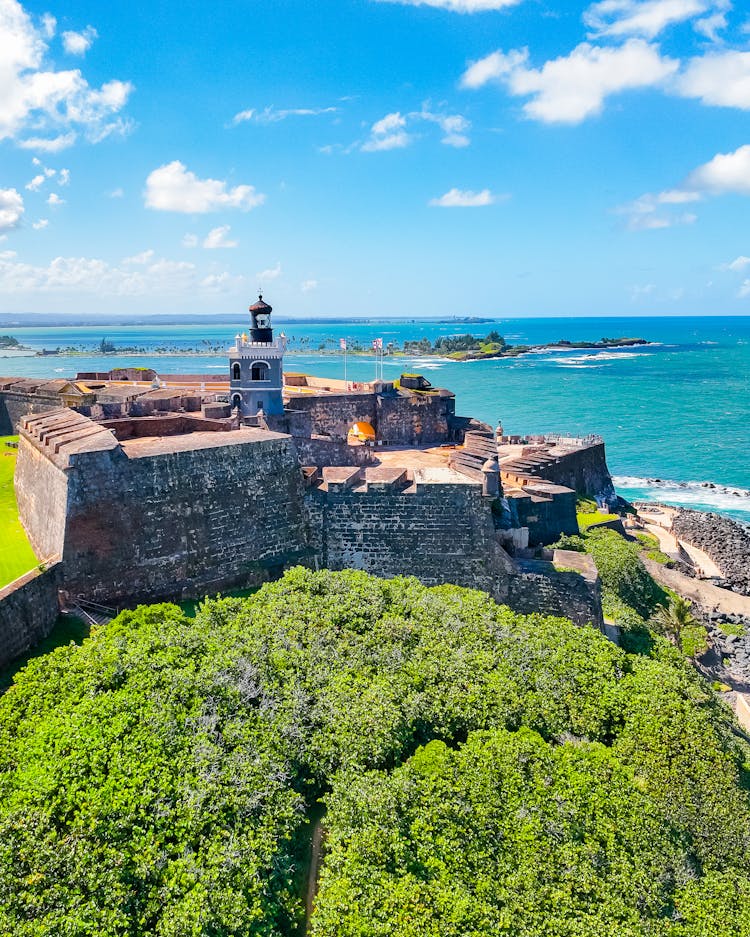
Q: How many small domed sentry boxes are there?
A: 2